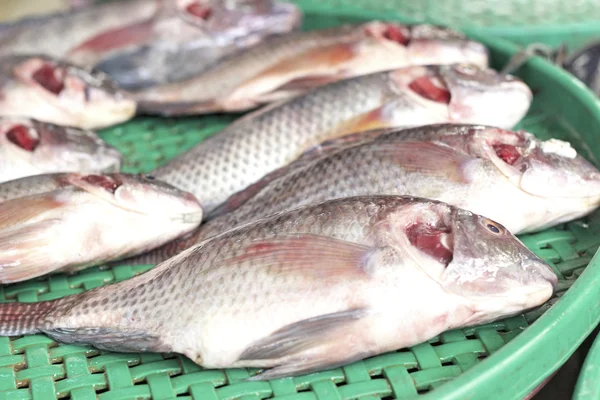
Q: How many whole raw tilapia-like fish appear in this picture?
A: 8